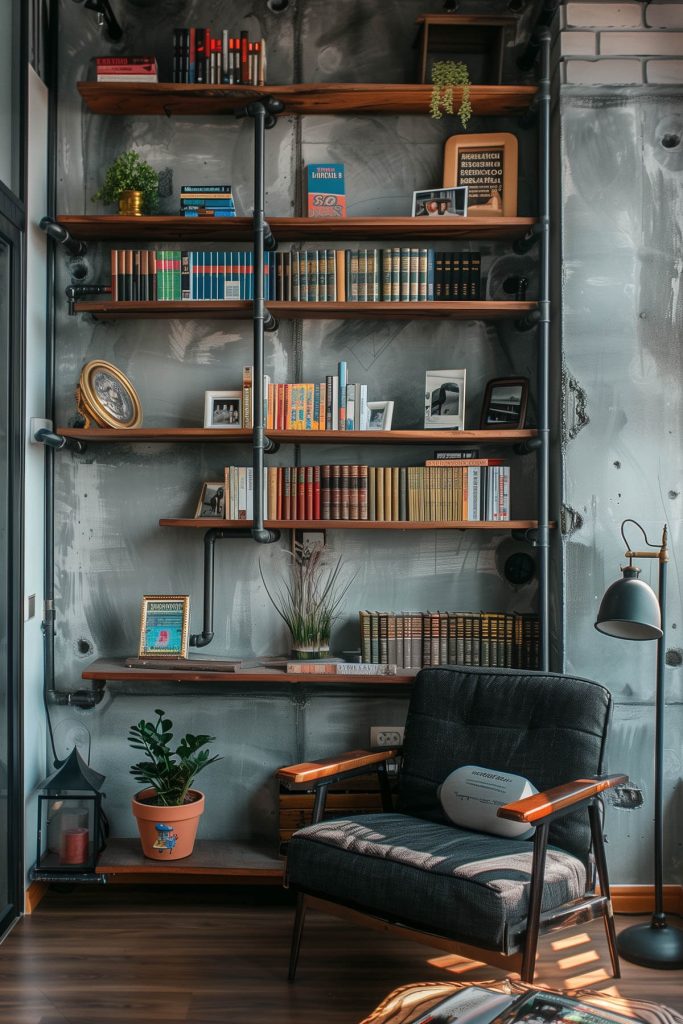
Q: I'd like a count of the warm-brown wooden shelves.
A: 7